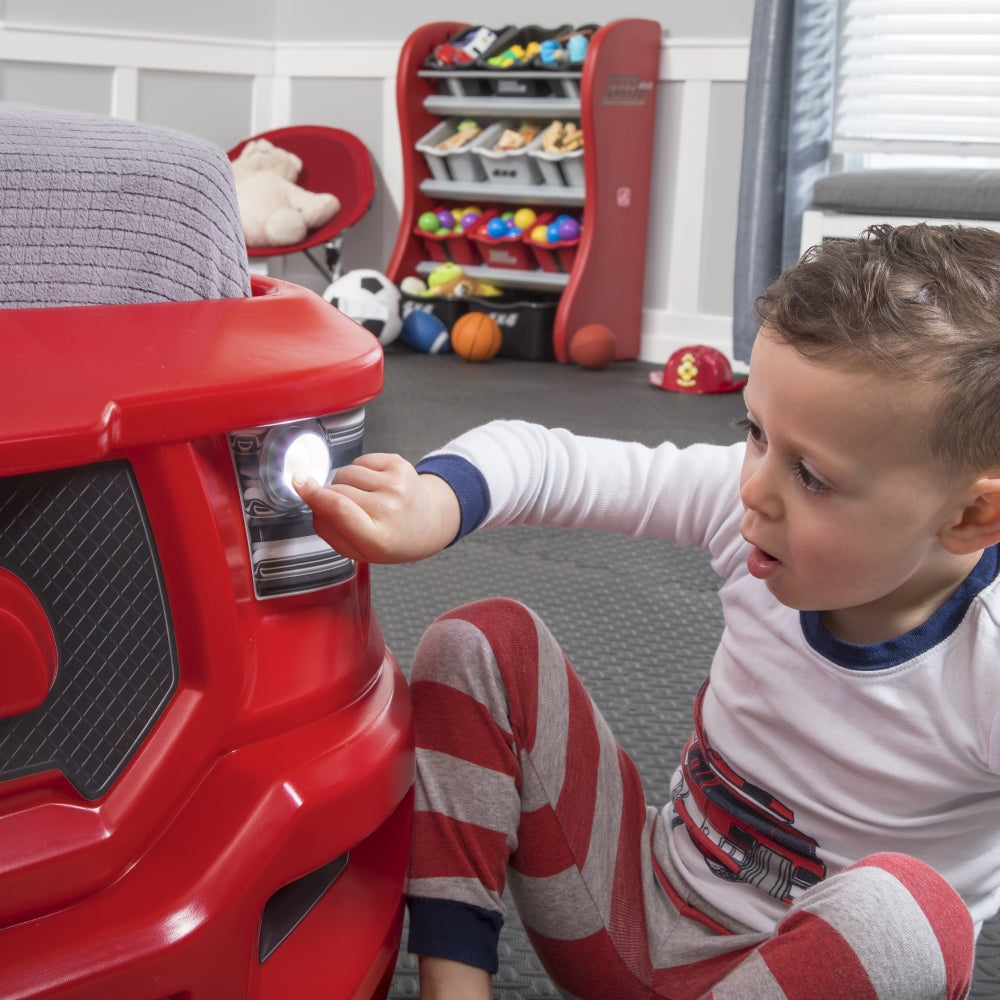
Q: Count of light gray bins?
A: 3